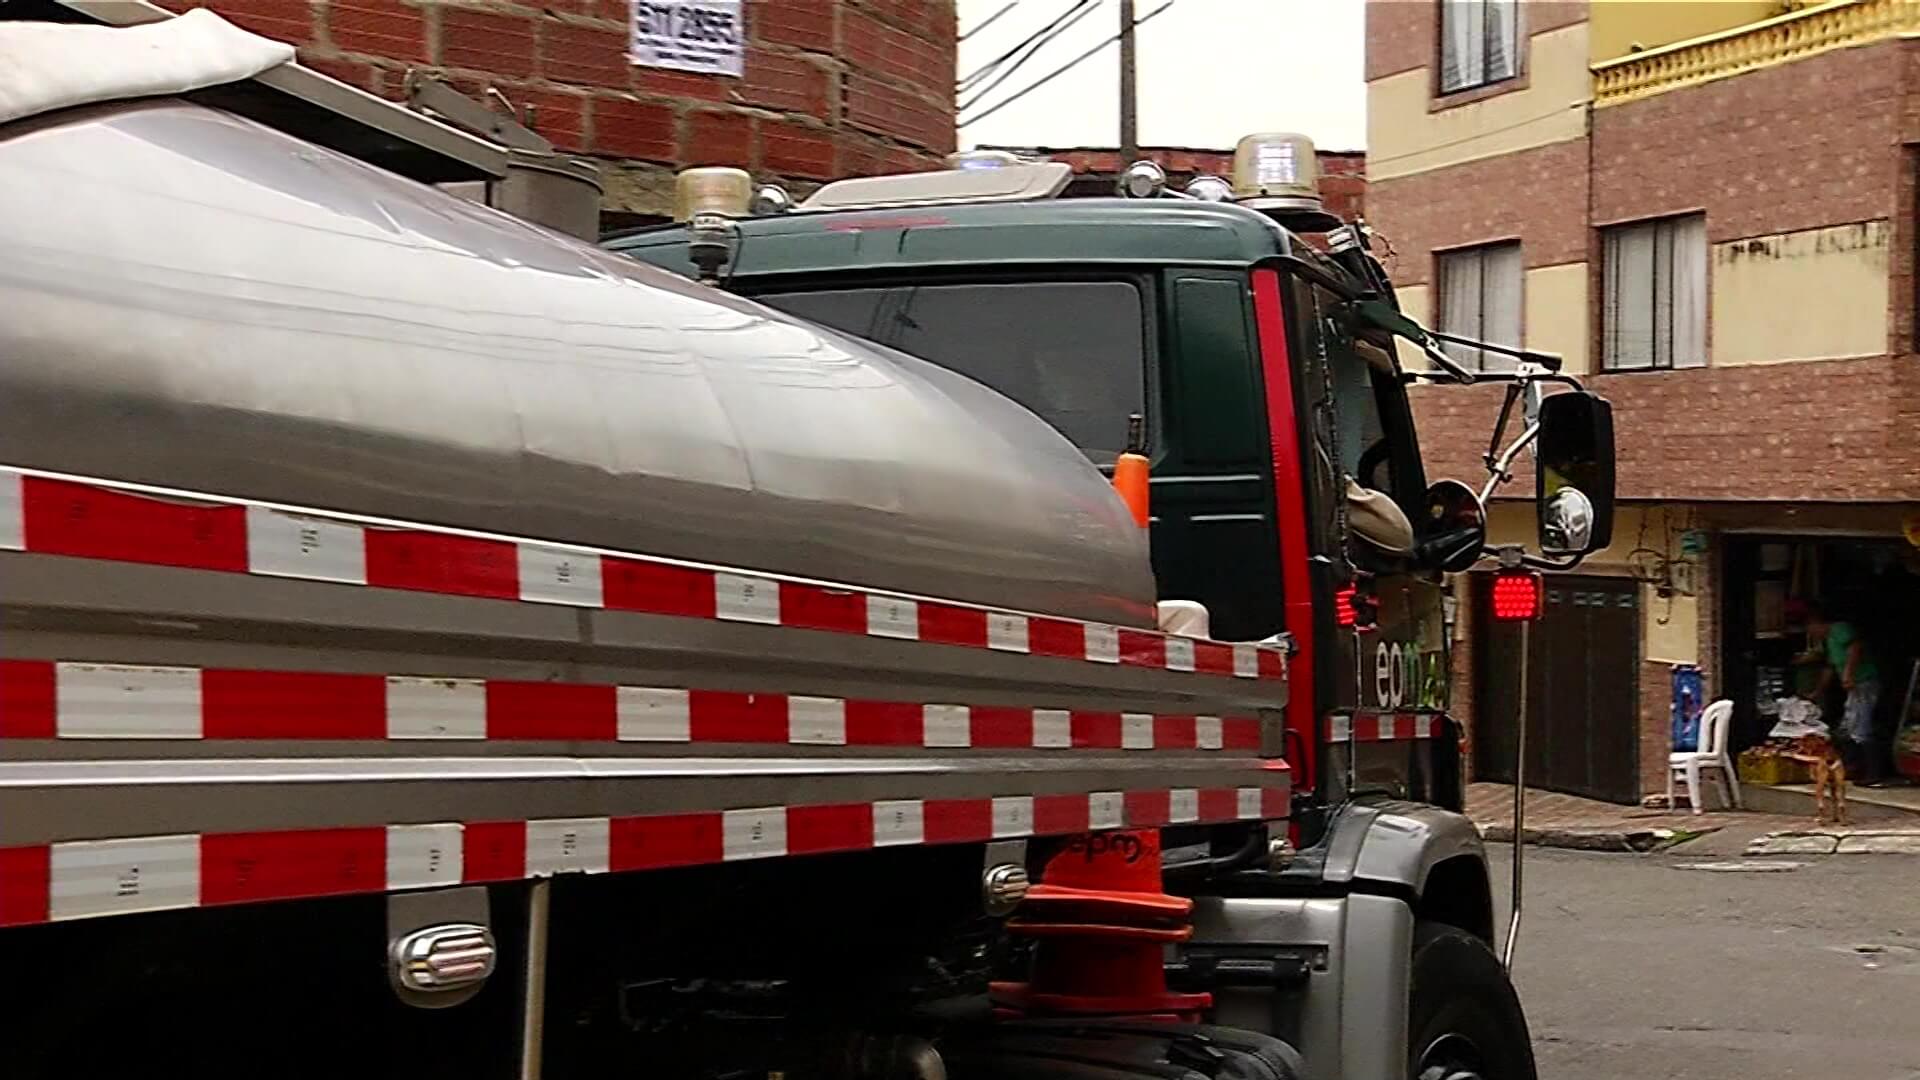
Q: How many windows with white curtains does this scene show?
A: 3